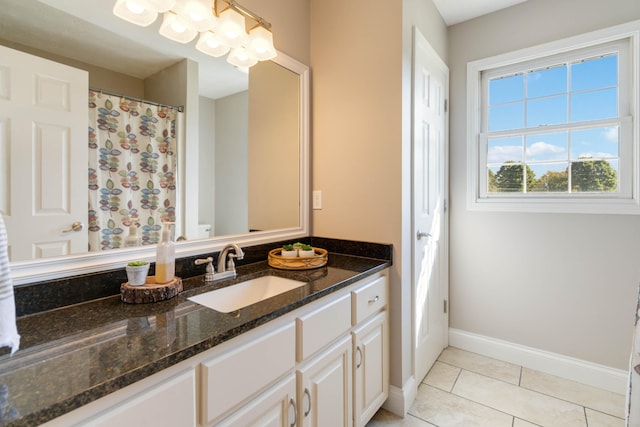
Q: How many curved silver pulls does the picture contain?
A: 4